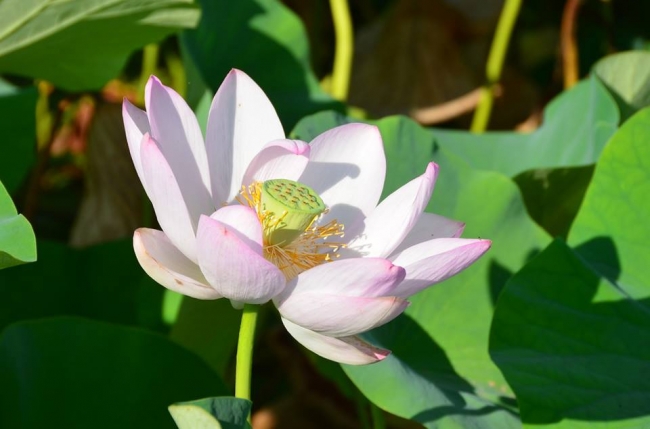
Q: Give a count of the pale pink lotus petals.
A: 15